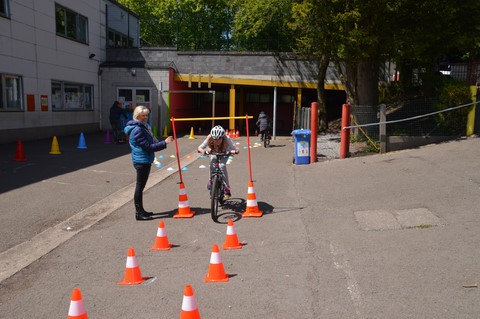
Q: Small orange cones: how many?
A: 6